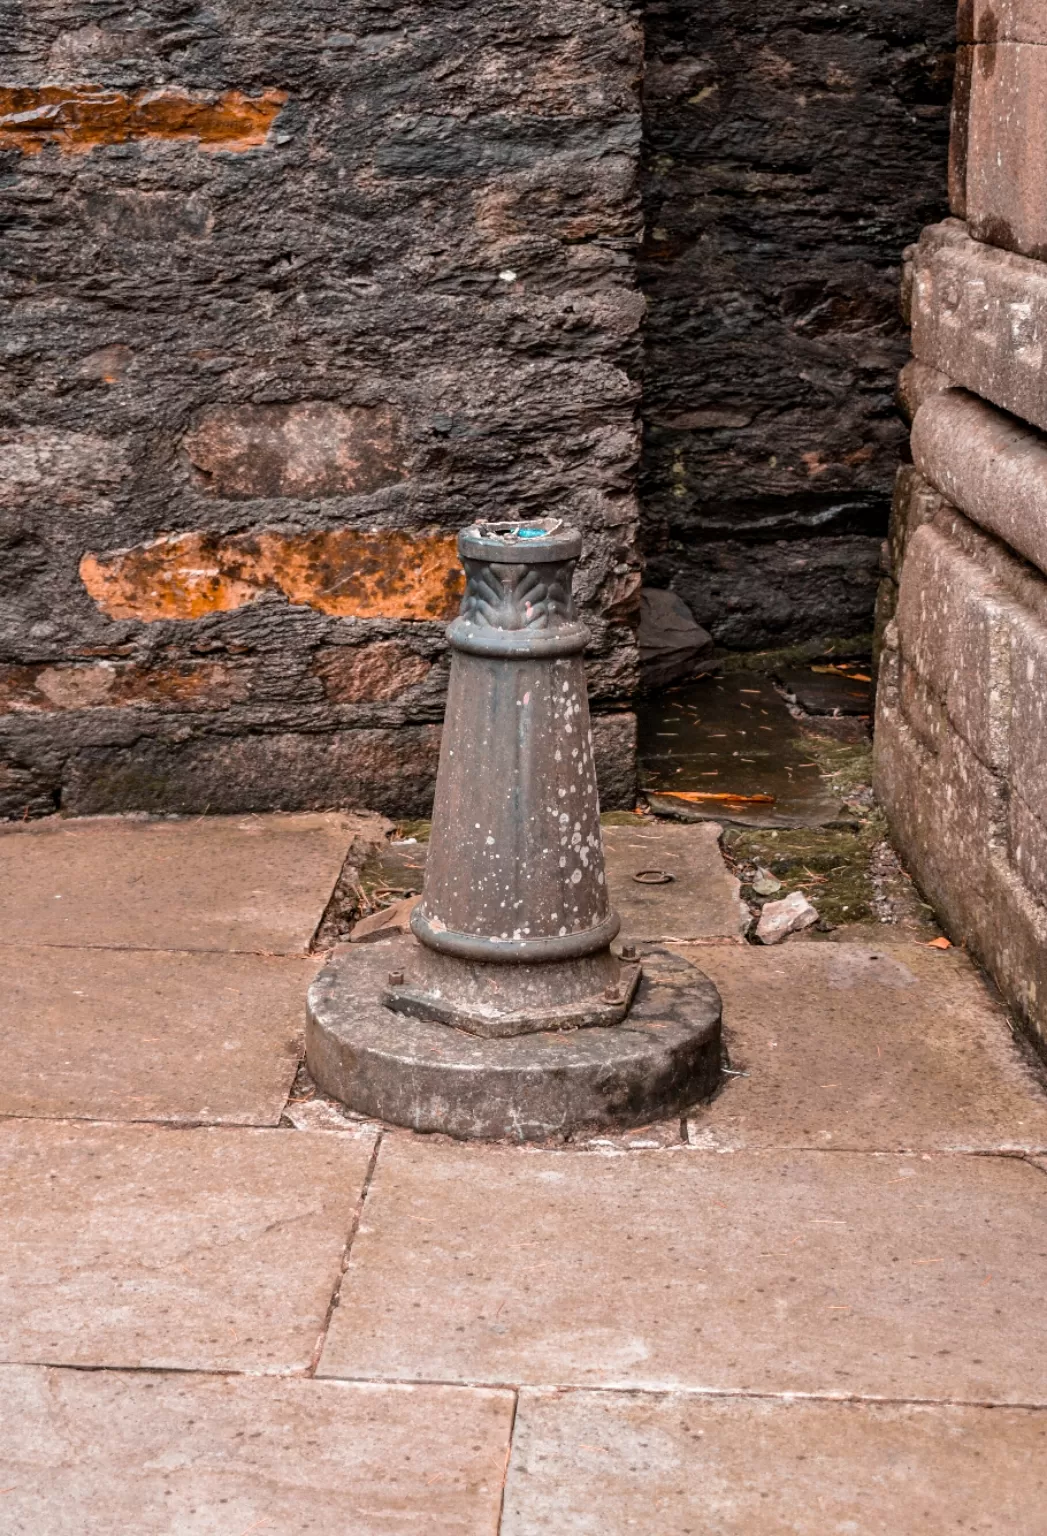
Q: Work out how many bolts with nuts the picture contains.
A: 3